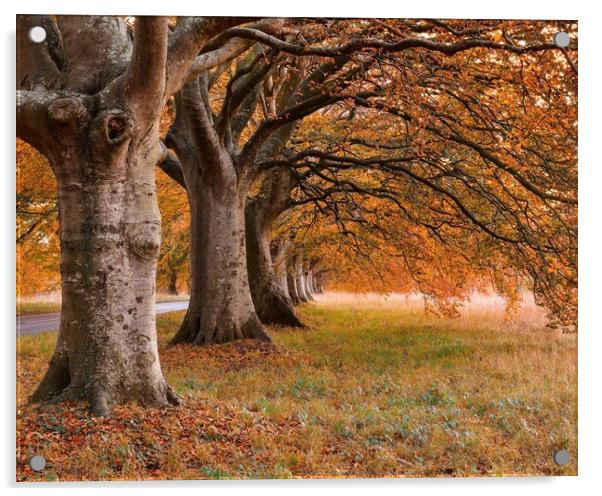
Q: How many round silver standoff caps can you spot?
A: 4